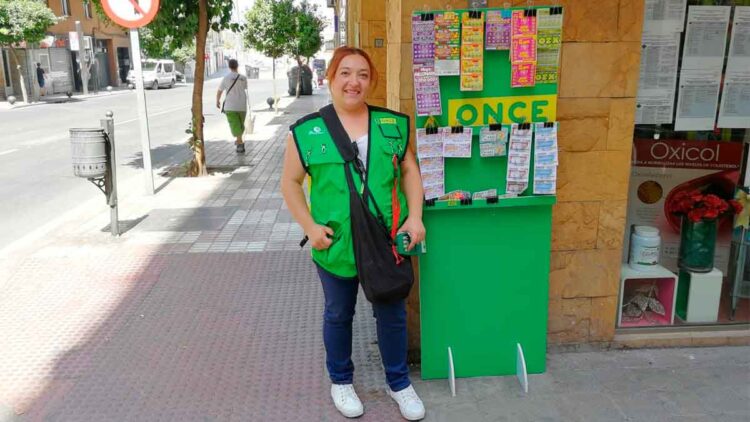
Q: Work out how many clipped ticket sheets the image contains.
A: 11